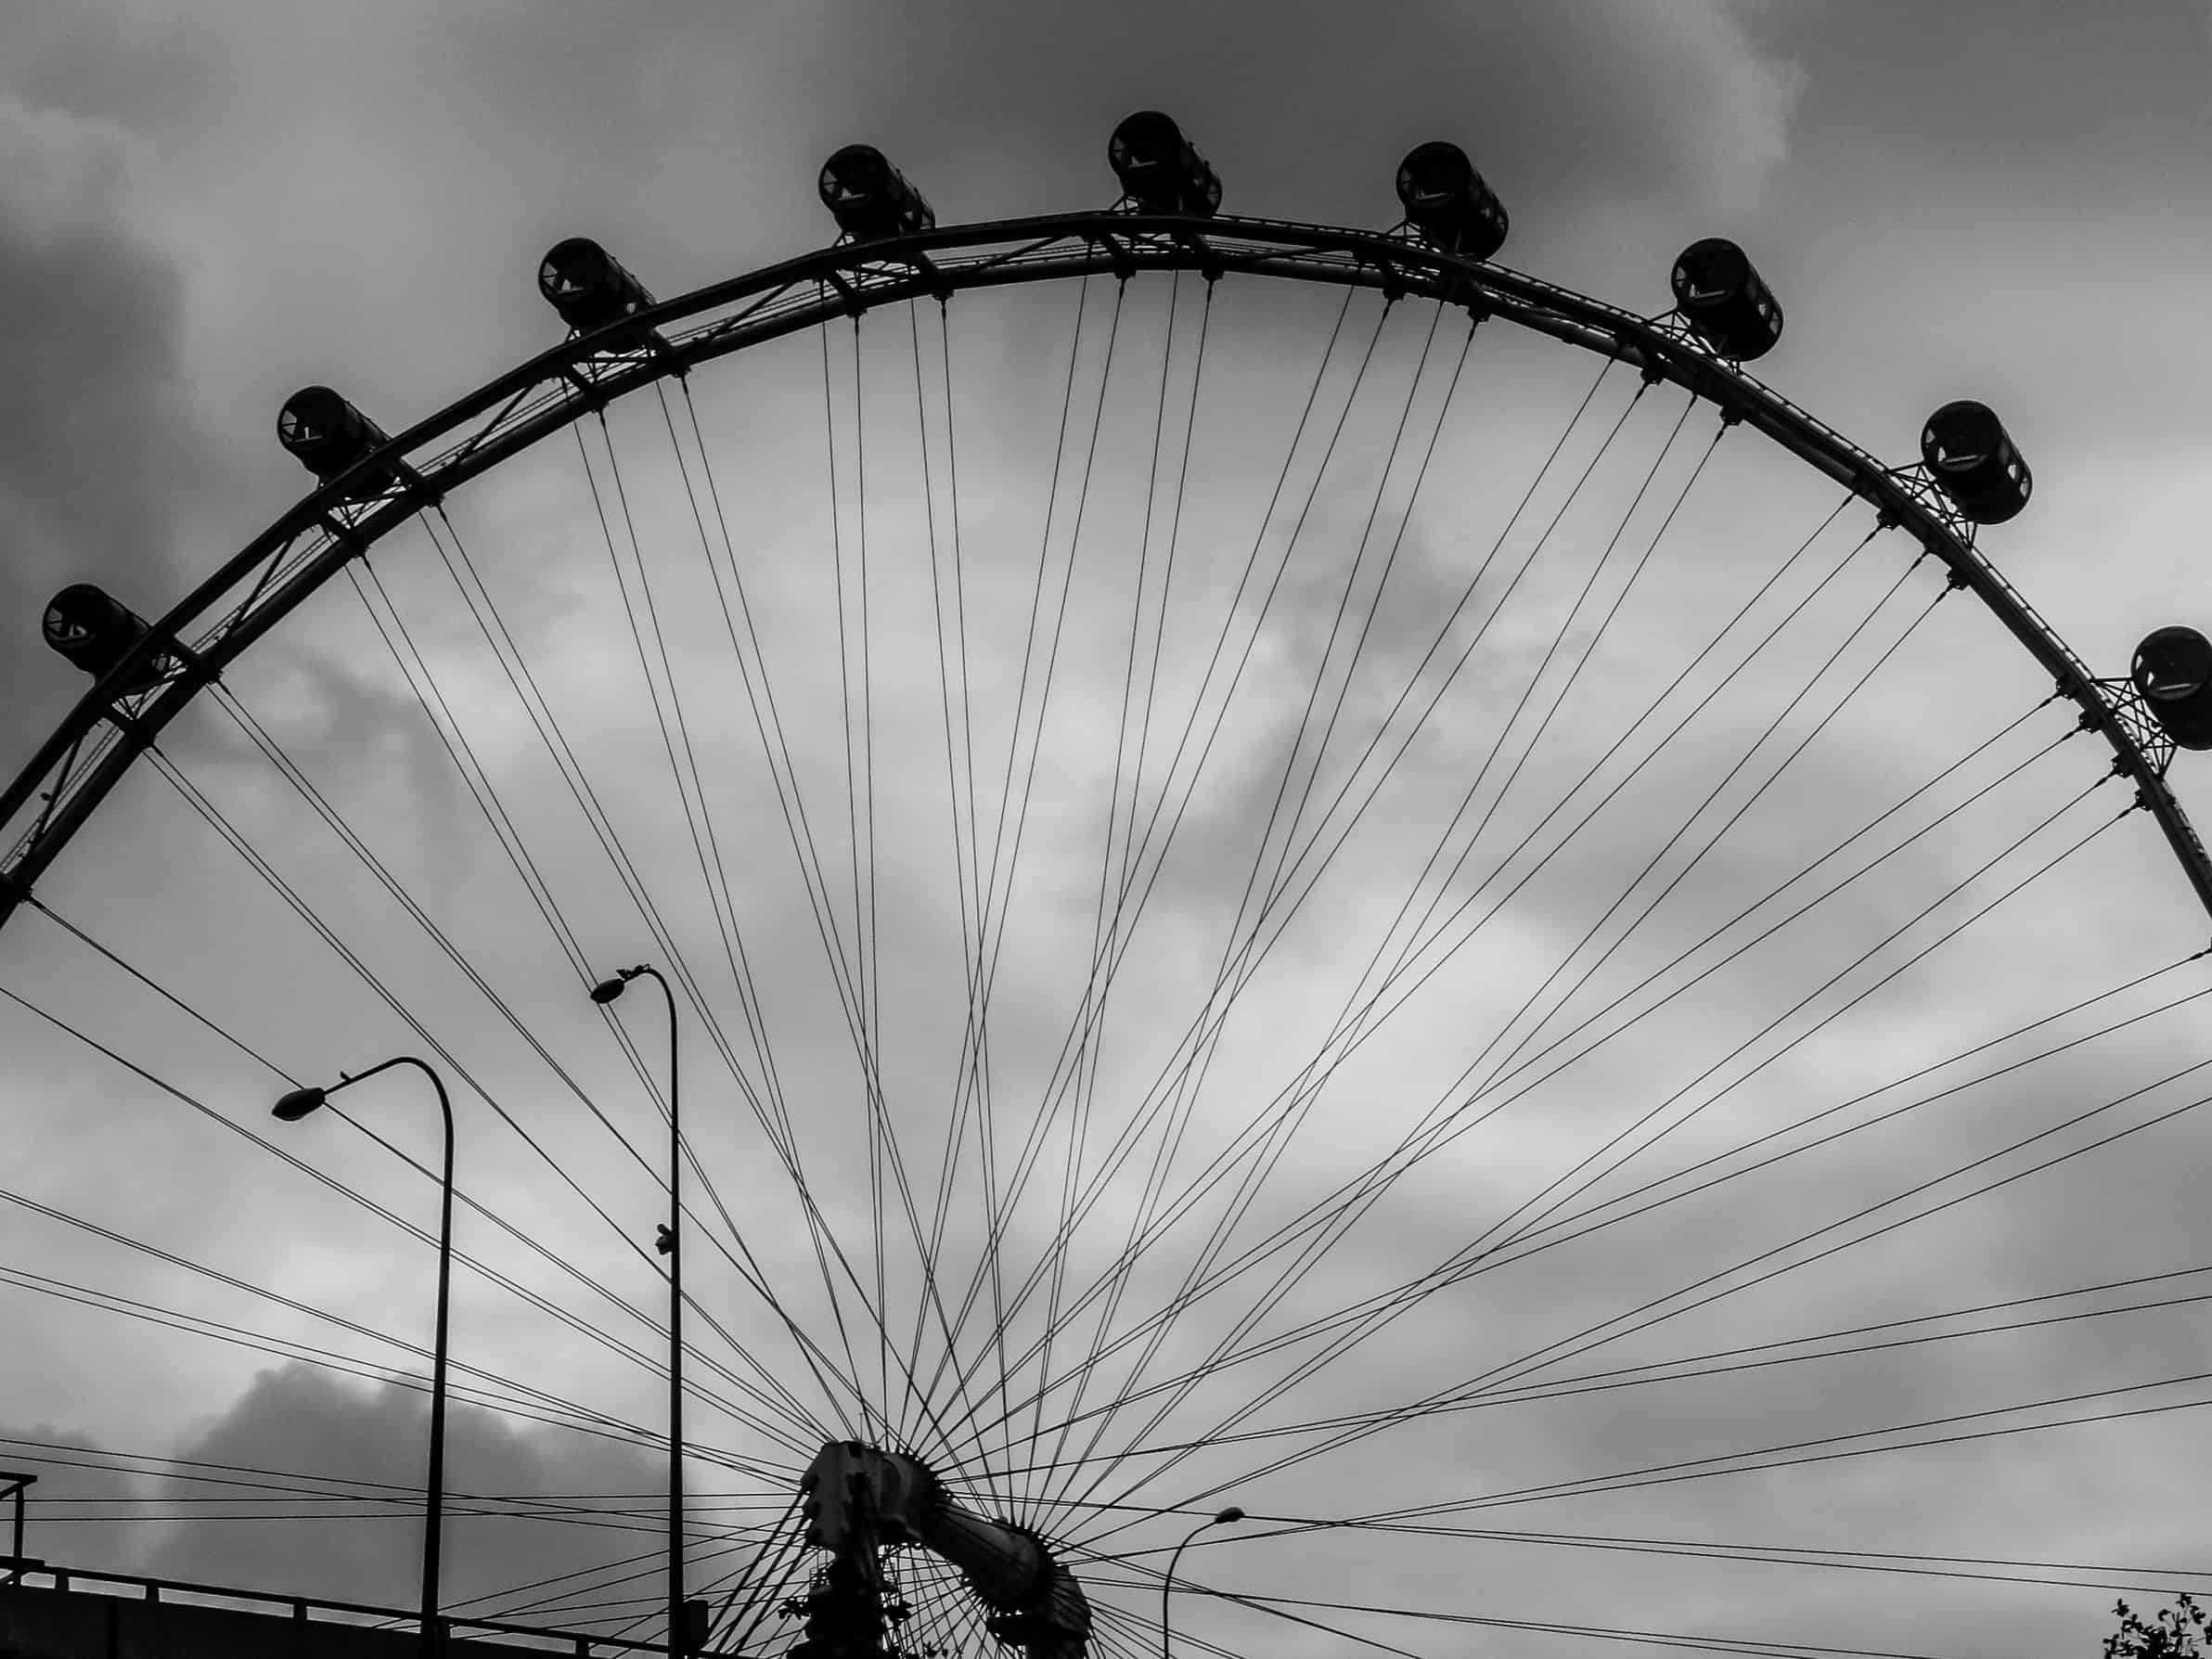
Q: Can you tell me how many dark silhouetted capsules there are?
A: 9